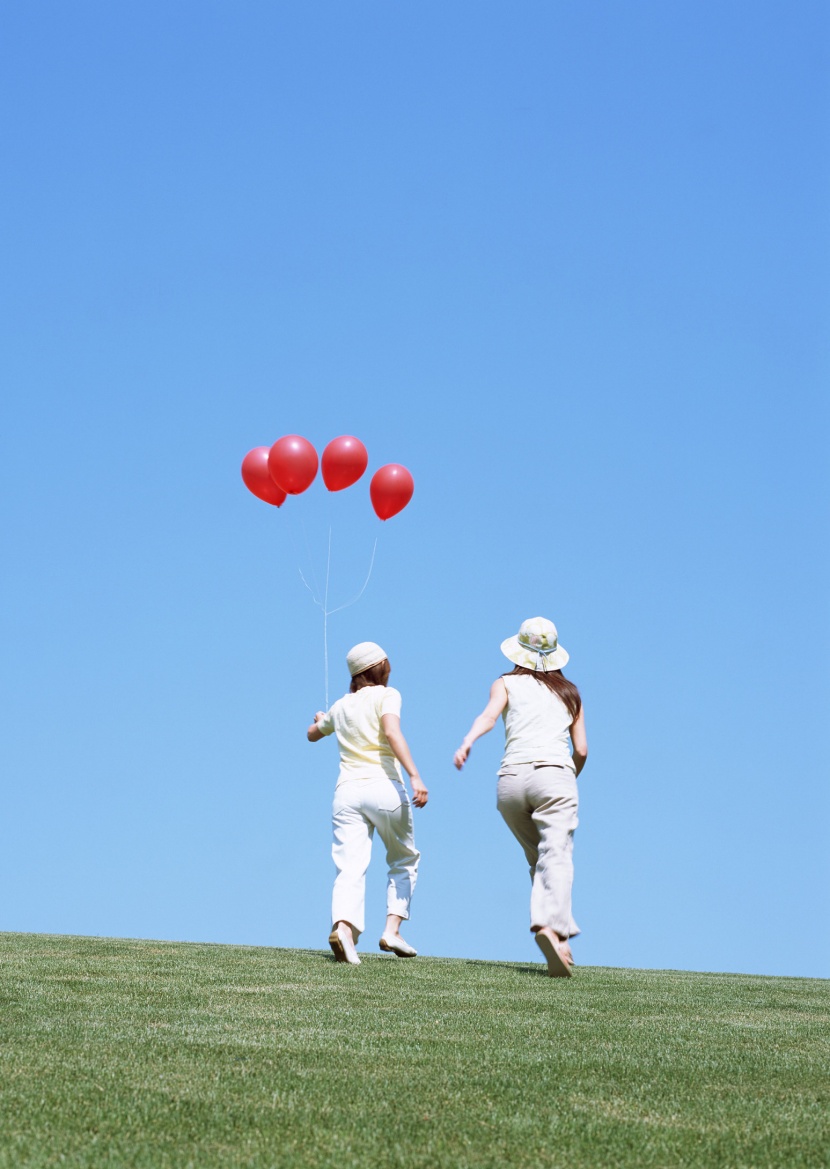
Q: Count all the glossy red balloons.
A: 4